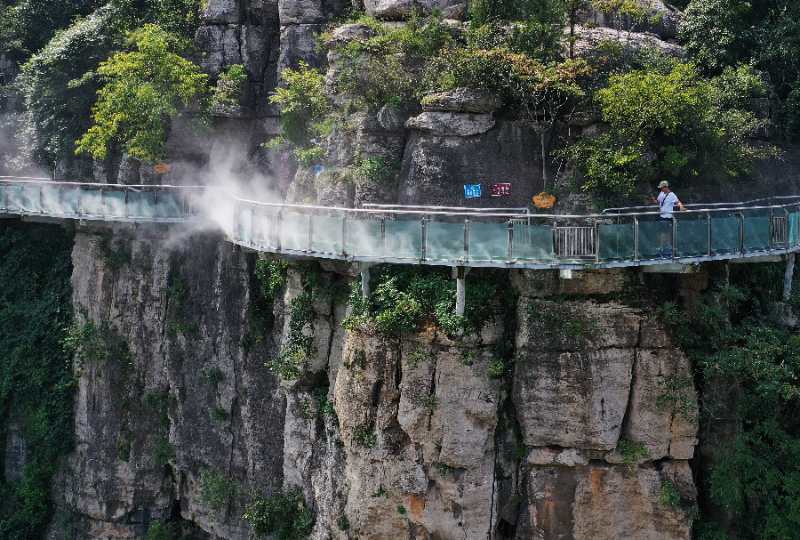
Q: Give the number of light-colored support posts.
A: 3